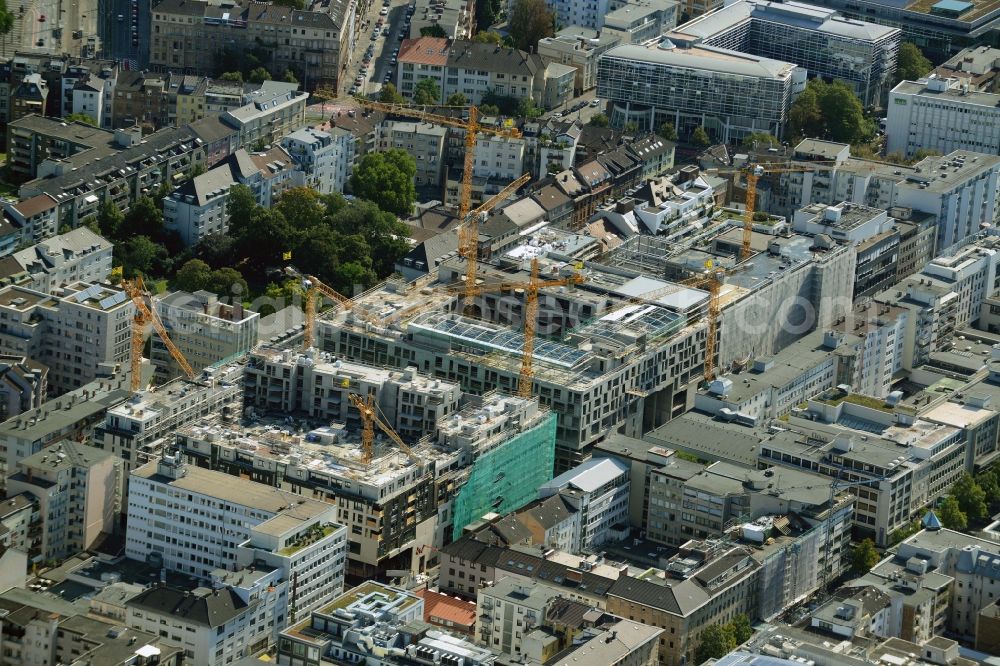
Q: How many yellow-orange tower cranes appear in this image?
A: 8